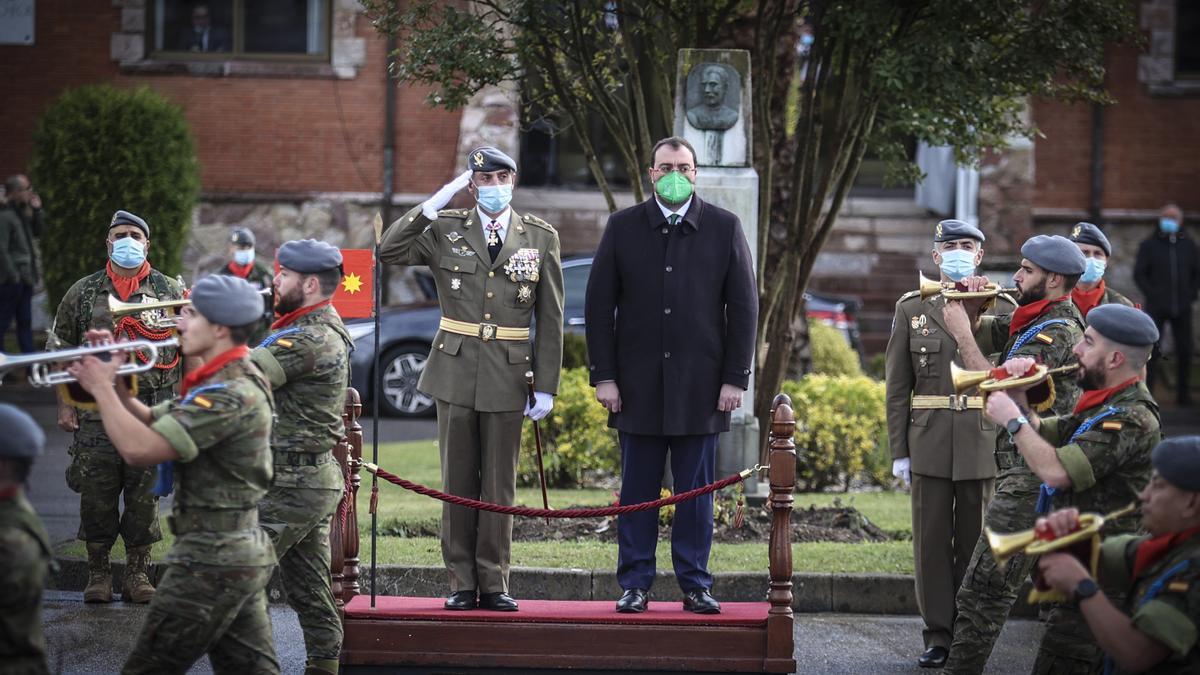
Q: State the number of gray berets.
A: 11